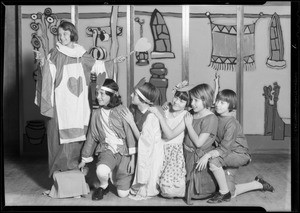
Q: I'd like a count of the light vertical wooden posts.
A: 4